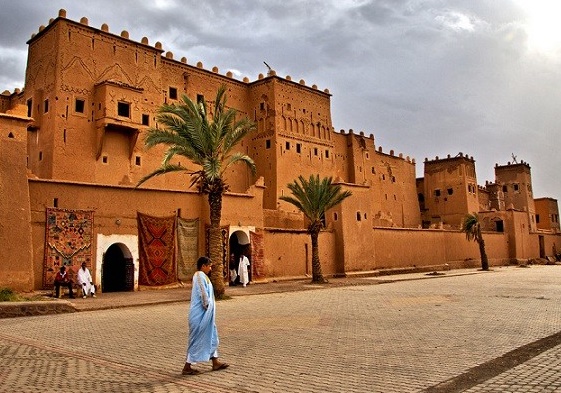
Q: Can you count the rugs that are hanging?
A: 5